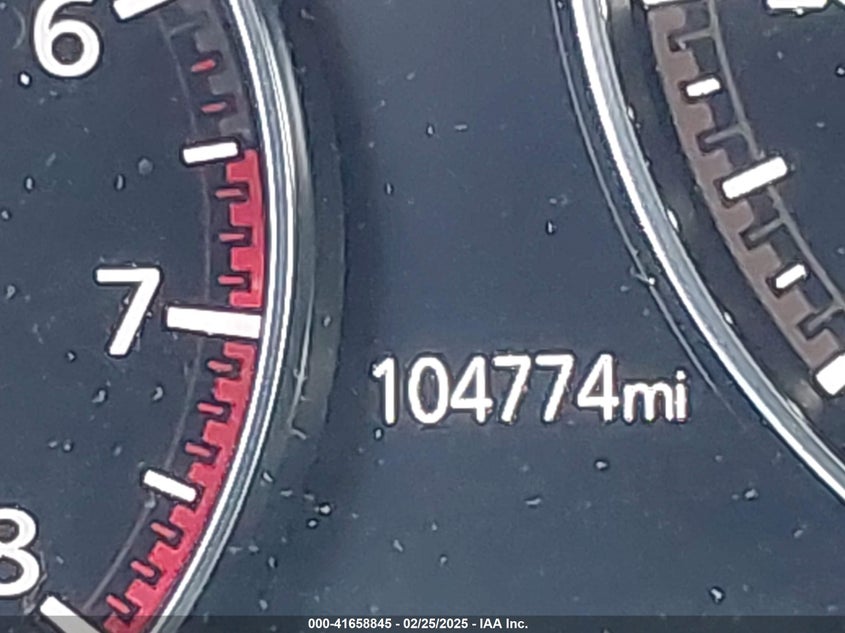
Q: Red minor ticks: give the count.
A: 11